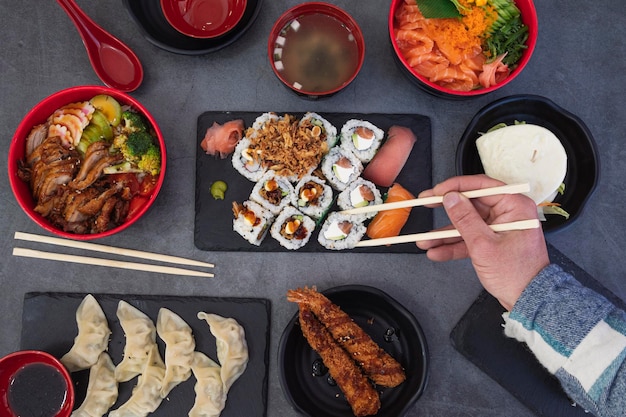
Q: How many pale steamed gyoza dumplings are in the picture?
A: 7